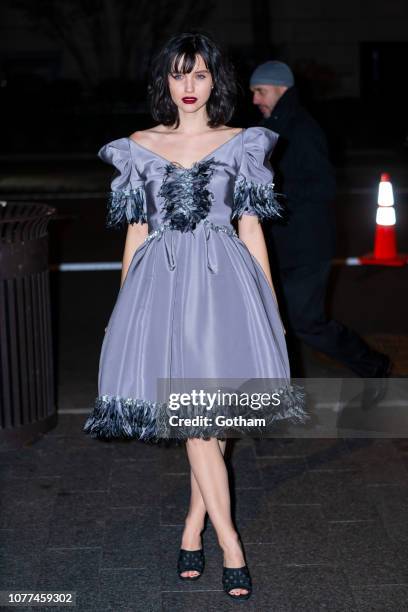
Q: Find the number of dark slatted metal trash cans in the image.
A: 1